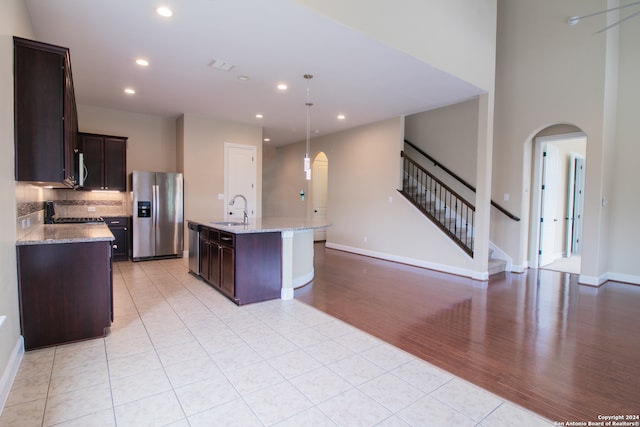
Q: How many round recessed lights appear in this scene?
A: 7